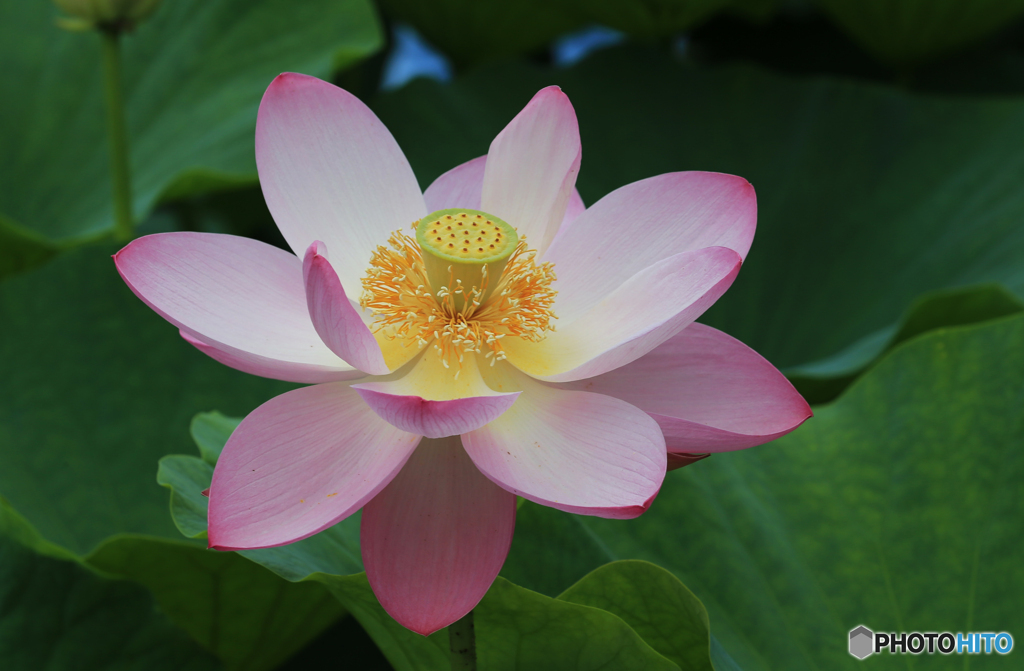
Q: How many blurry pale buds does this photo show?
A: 1